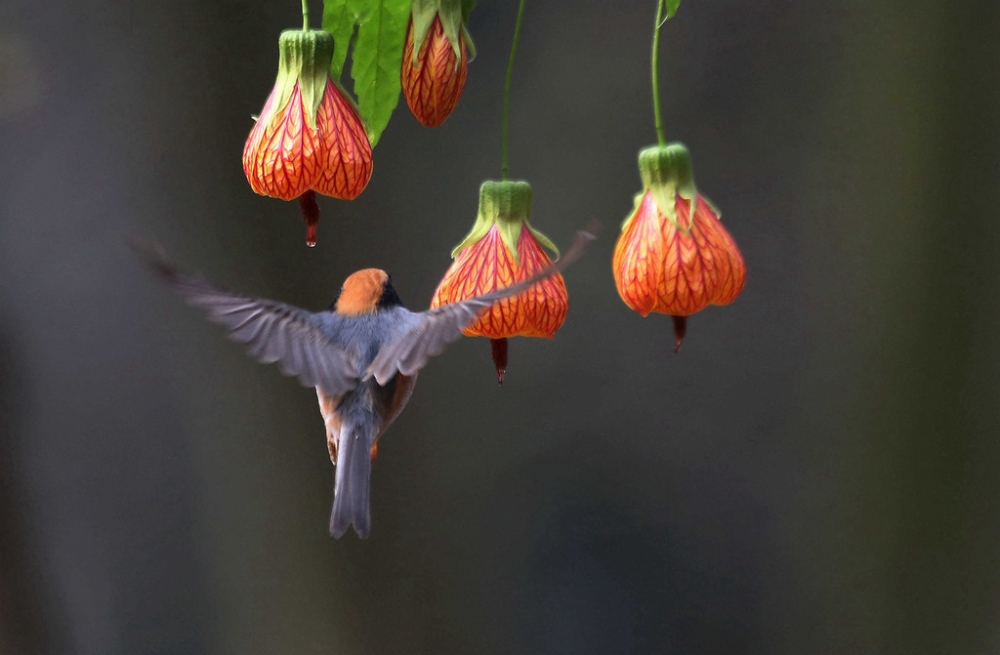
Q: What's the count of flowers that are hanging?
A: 4